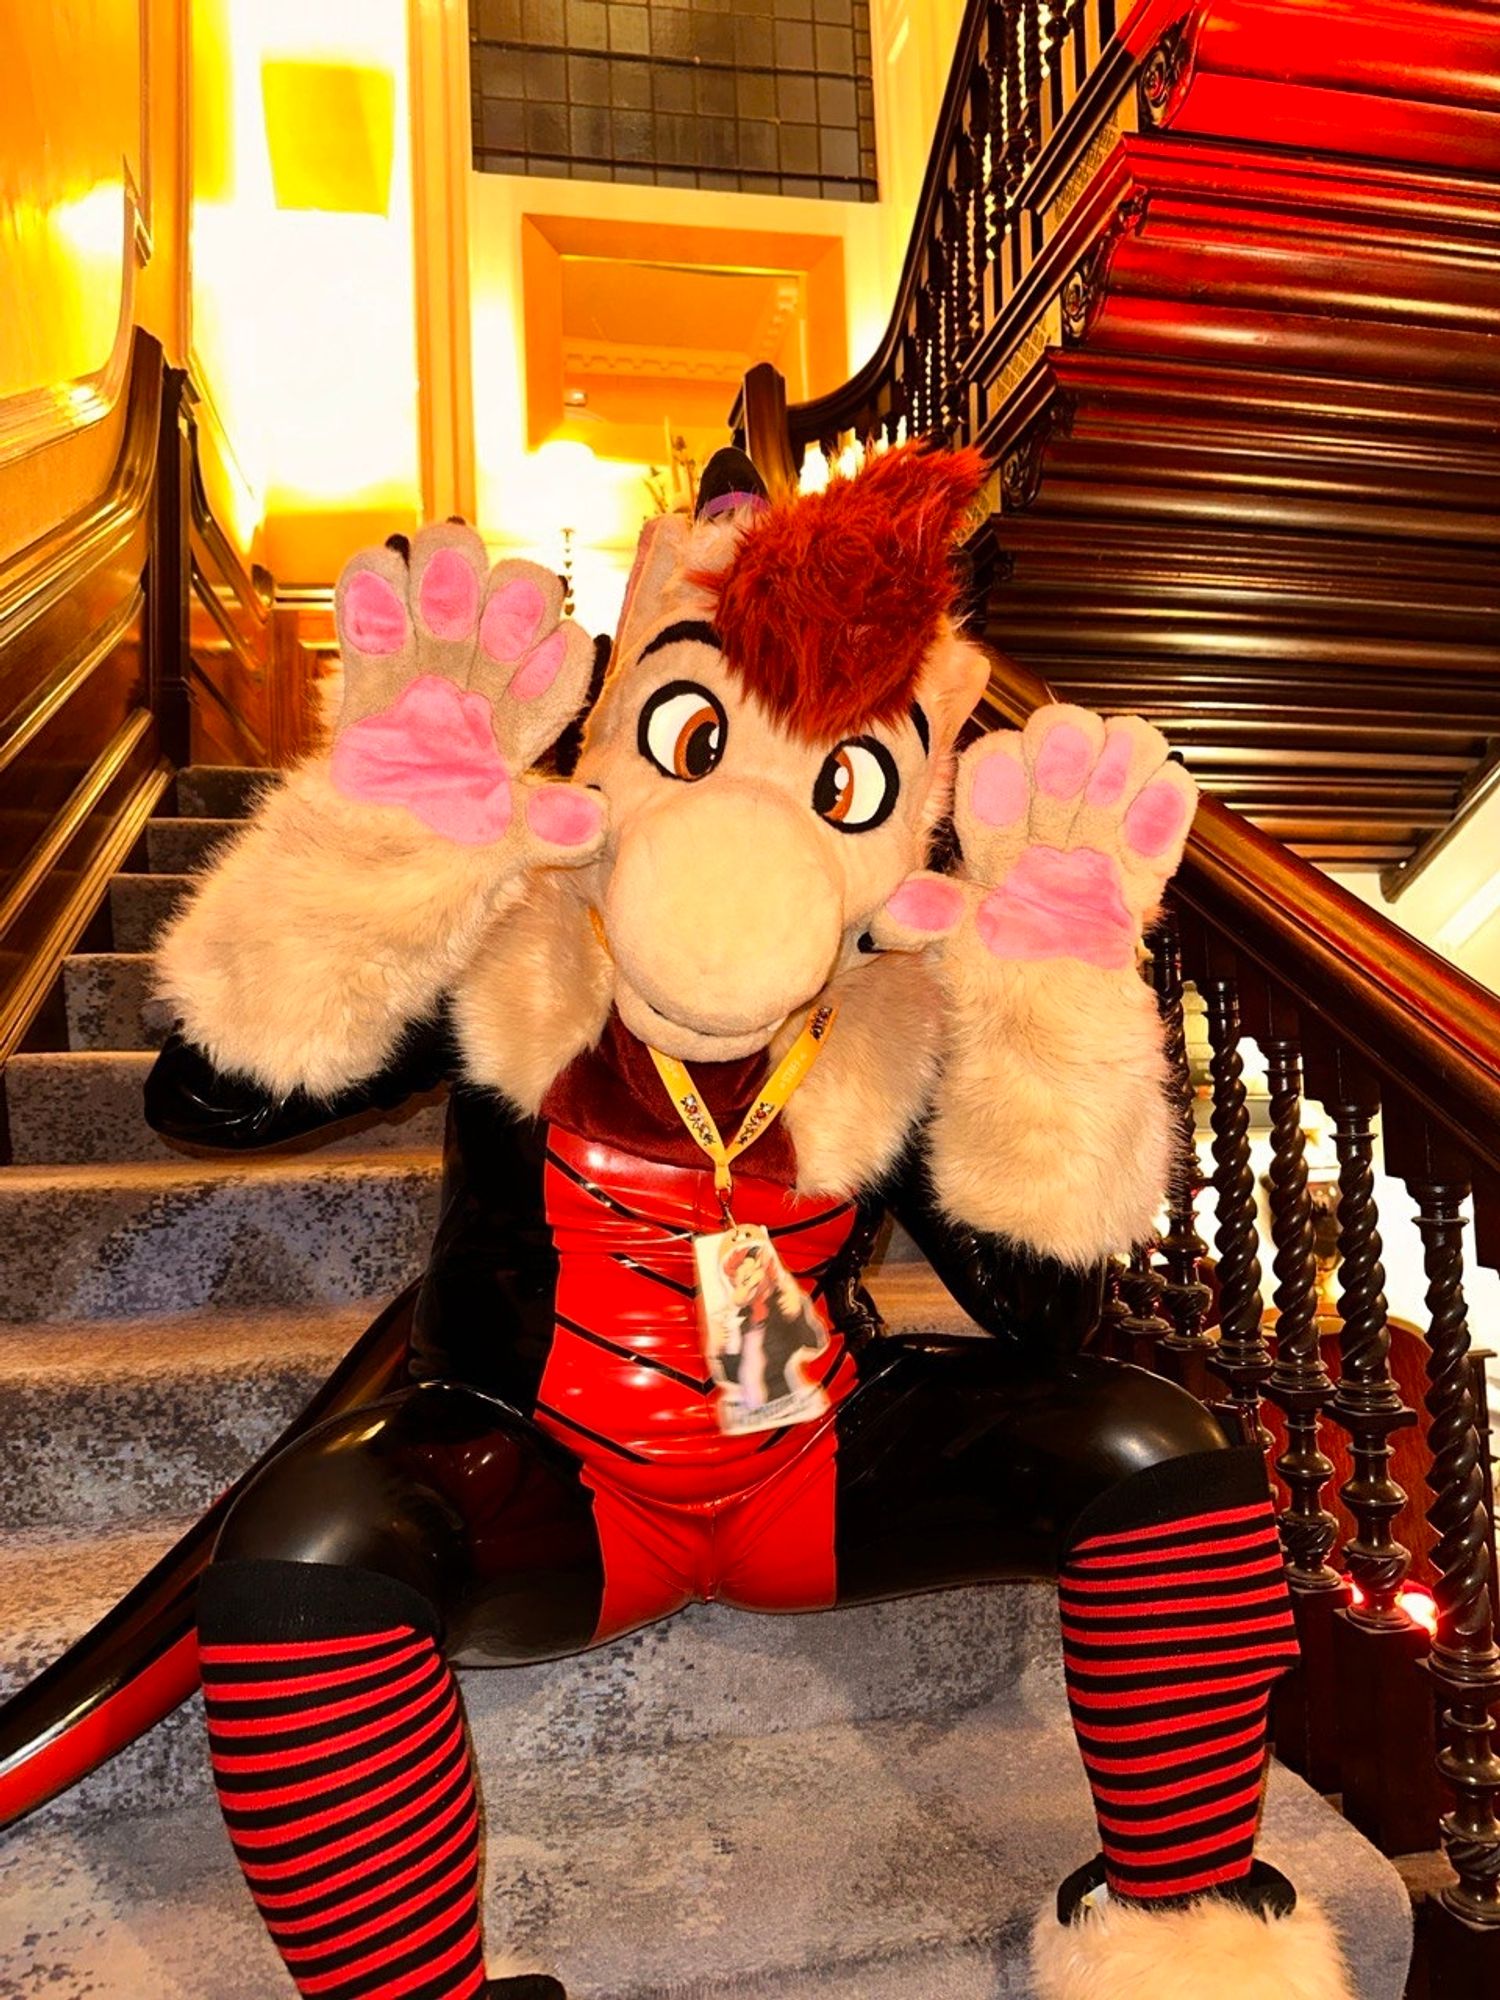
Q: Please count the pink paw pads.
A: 12